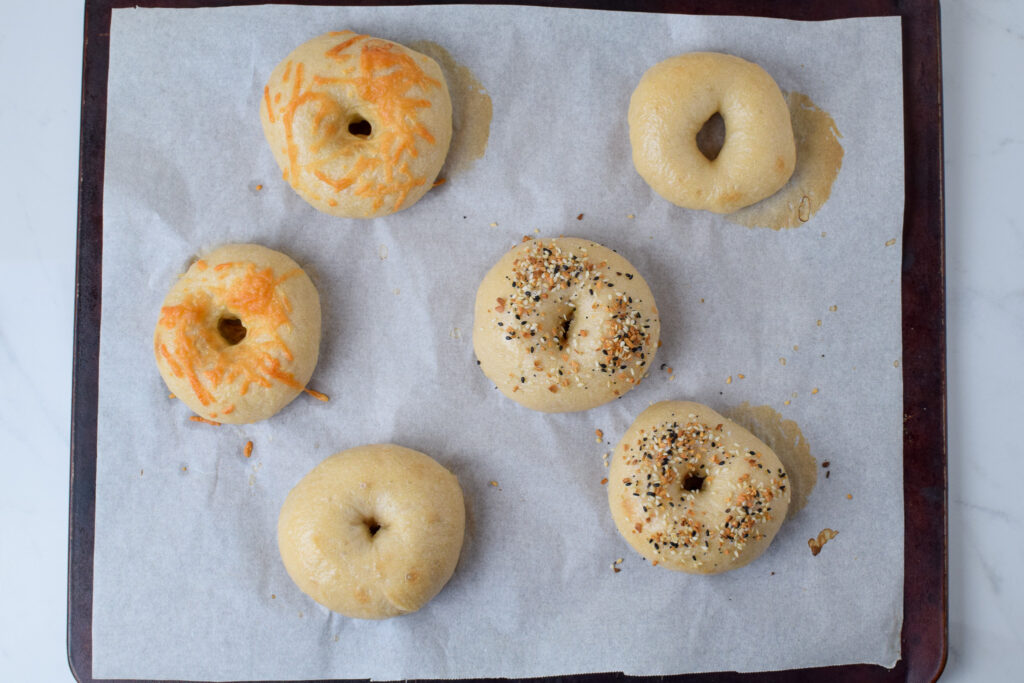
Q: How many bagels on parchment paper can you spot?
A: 6